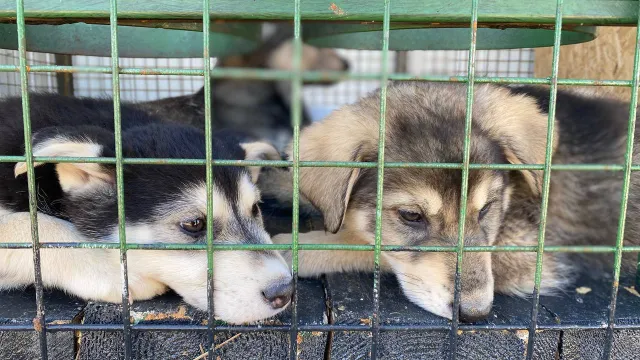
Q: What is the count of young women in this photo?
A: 0